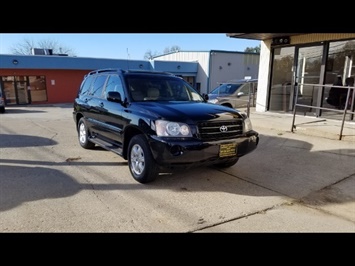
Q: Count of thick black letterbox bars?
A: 2